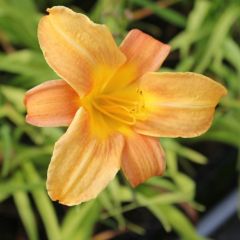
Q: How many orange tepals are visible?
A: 6